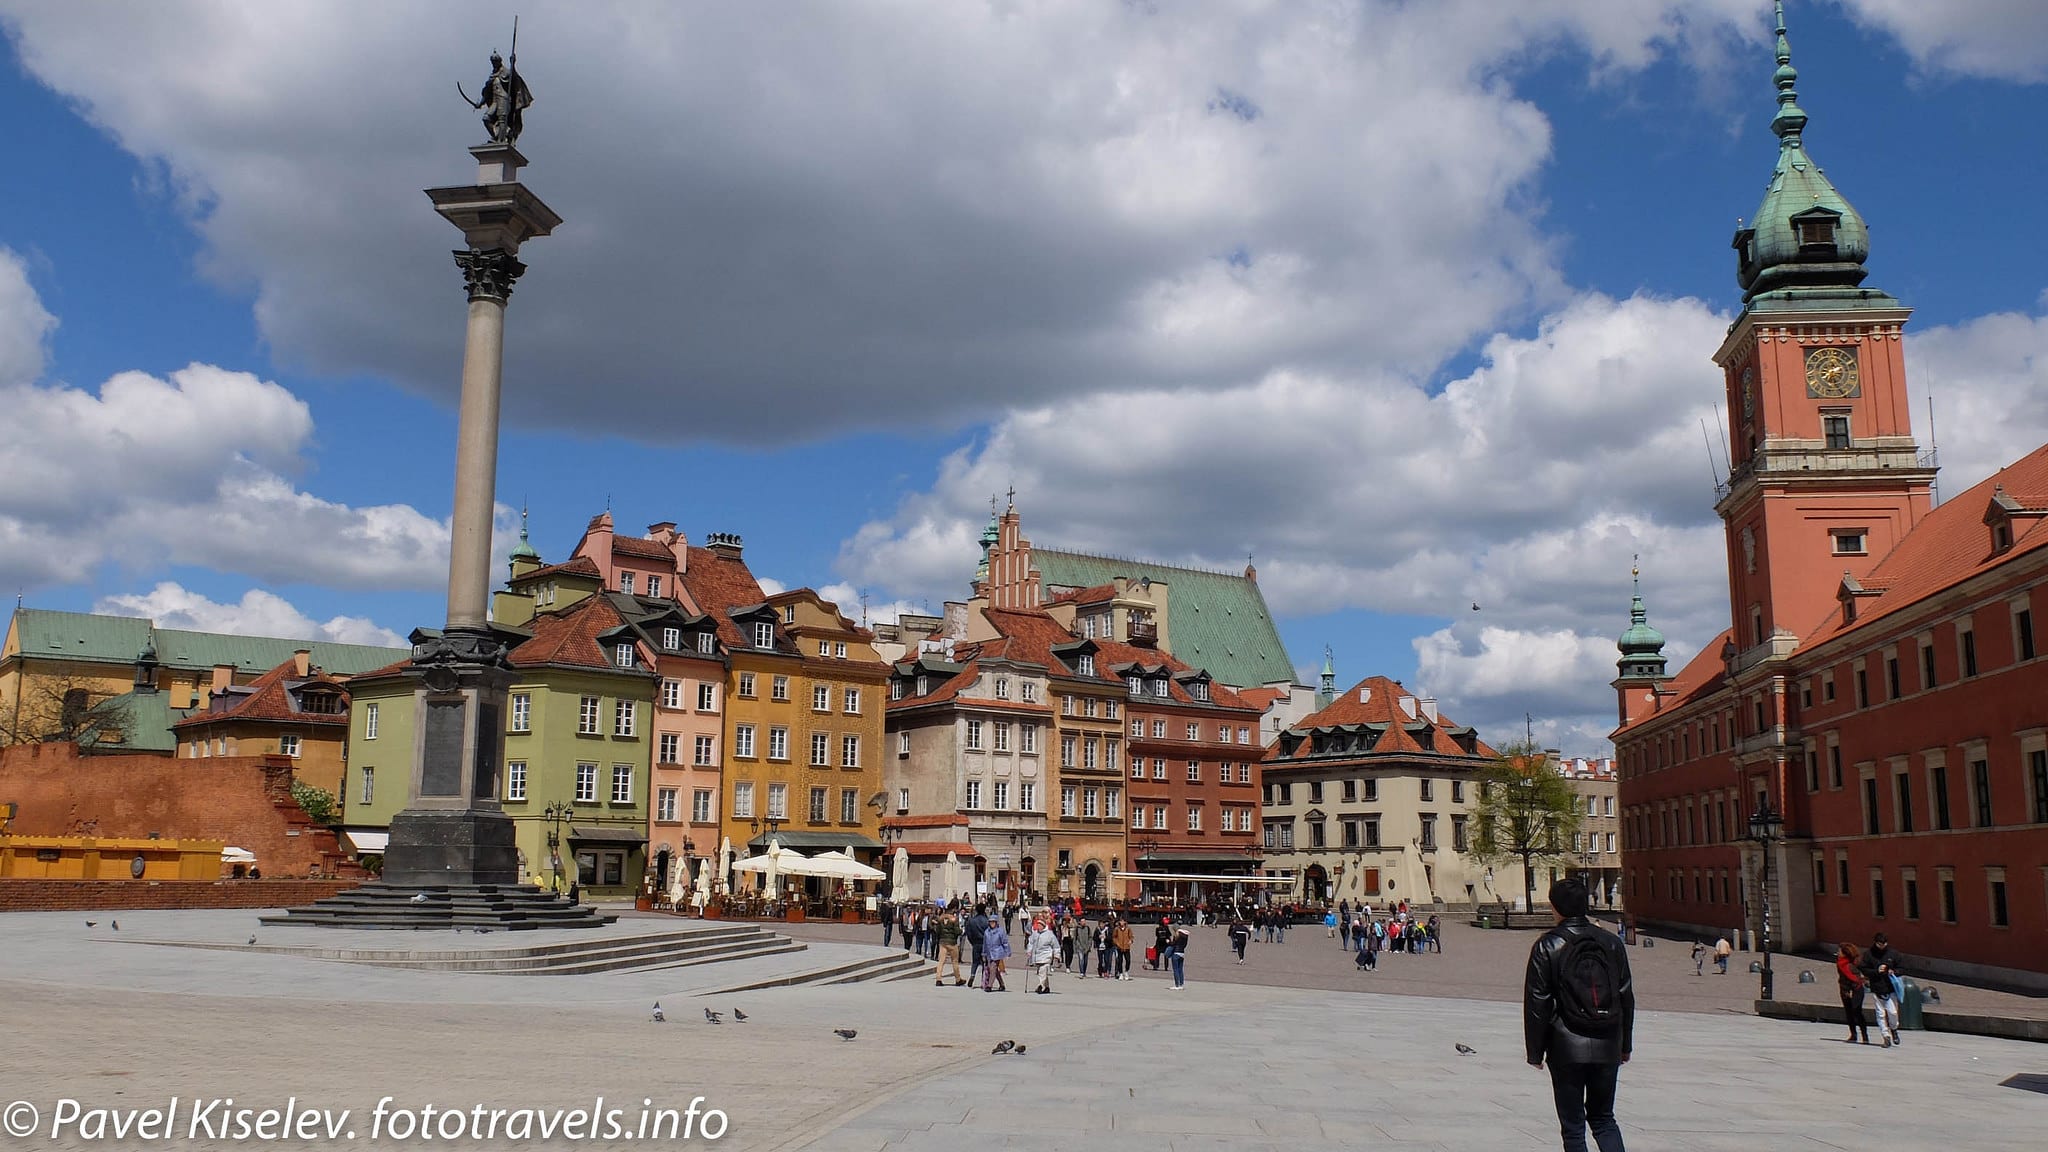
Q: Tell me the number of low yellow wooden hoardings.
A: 1